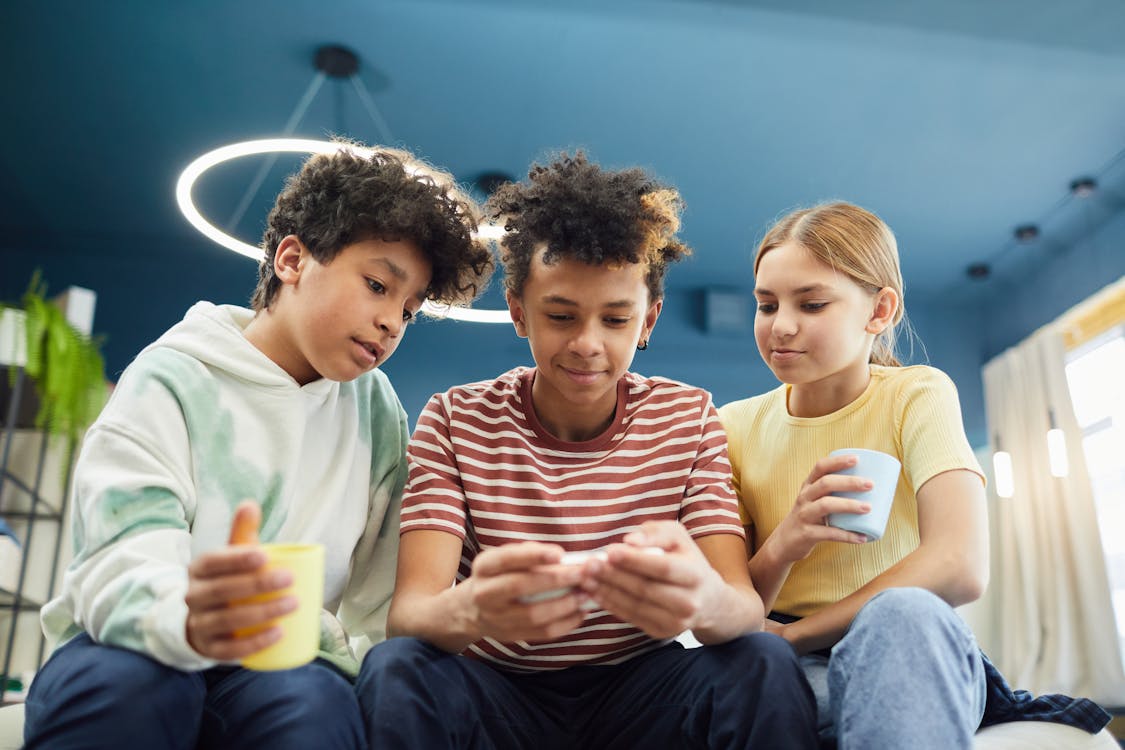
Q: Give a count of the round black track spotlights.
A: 3